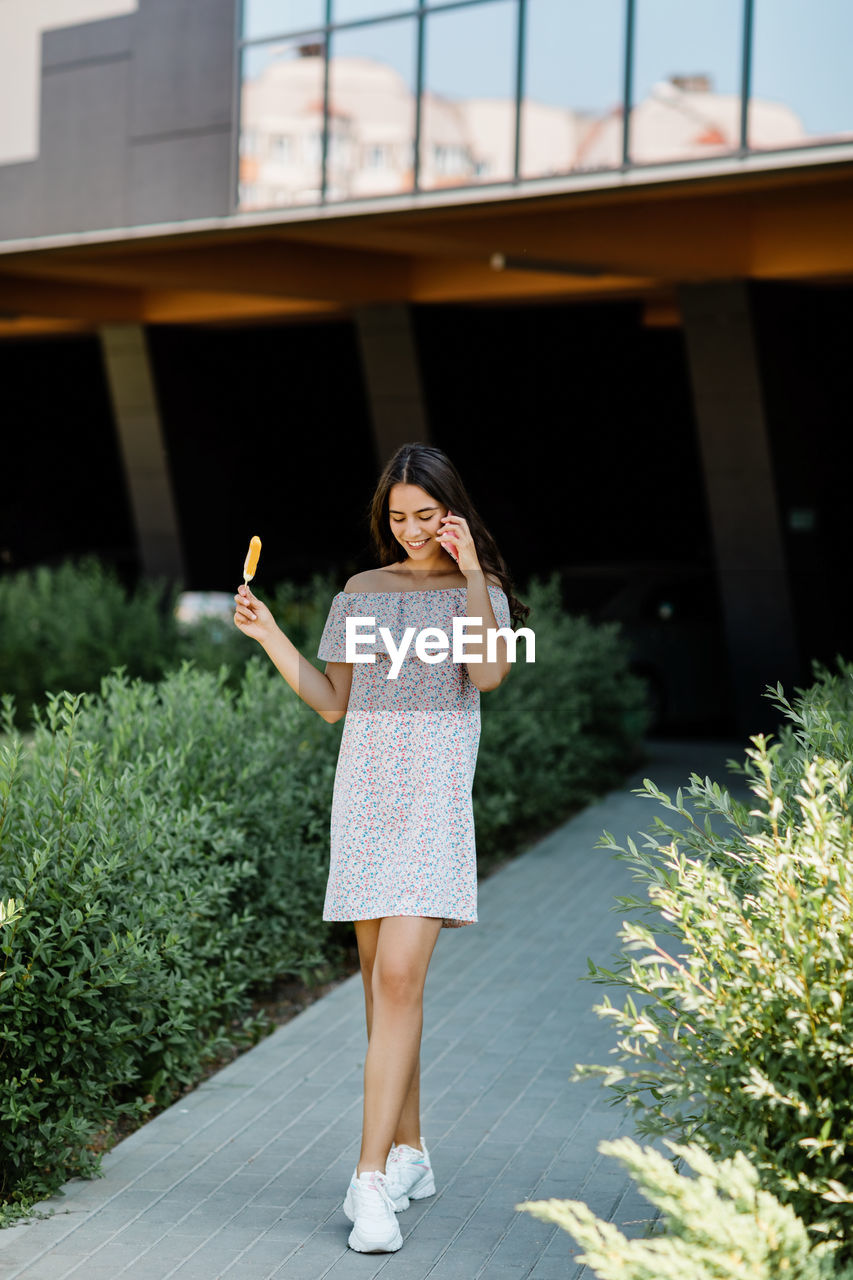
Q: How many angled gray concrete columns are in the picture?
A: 3